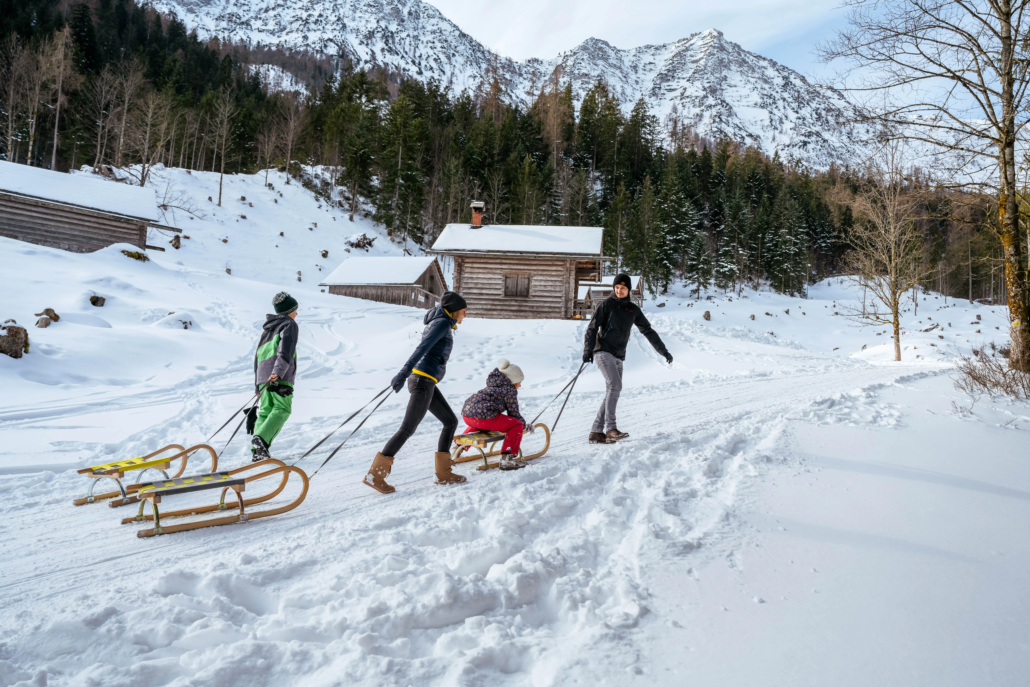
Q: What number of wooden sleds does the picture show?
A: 3